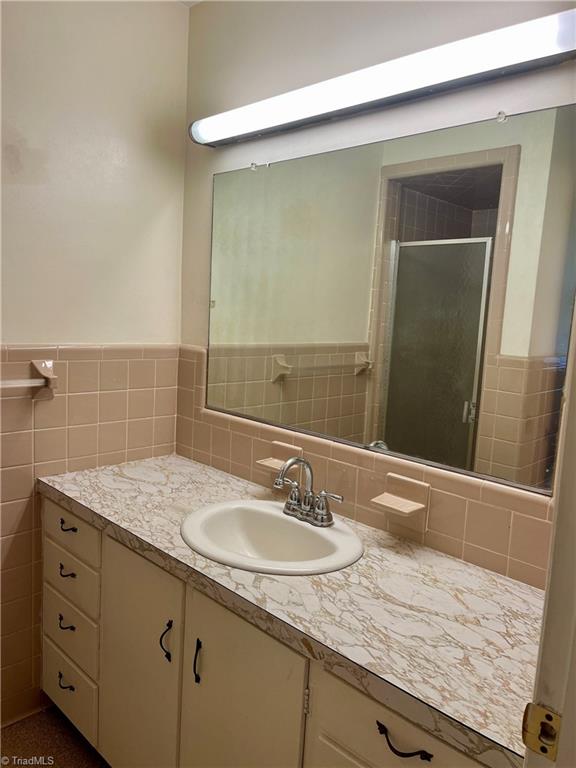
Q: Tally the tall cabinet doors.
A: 2